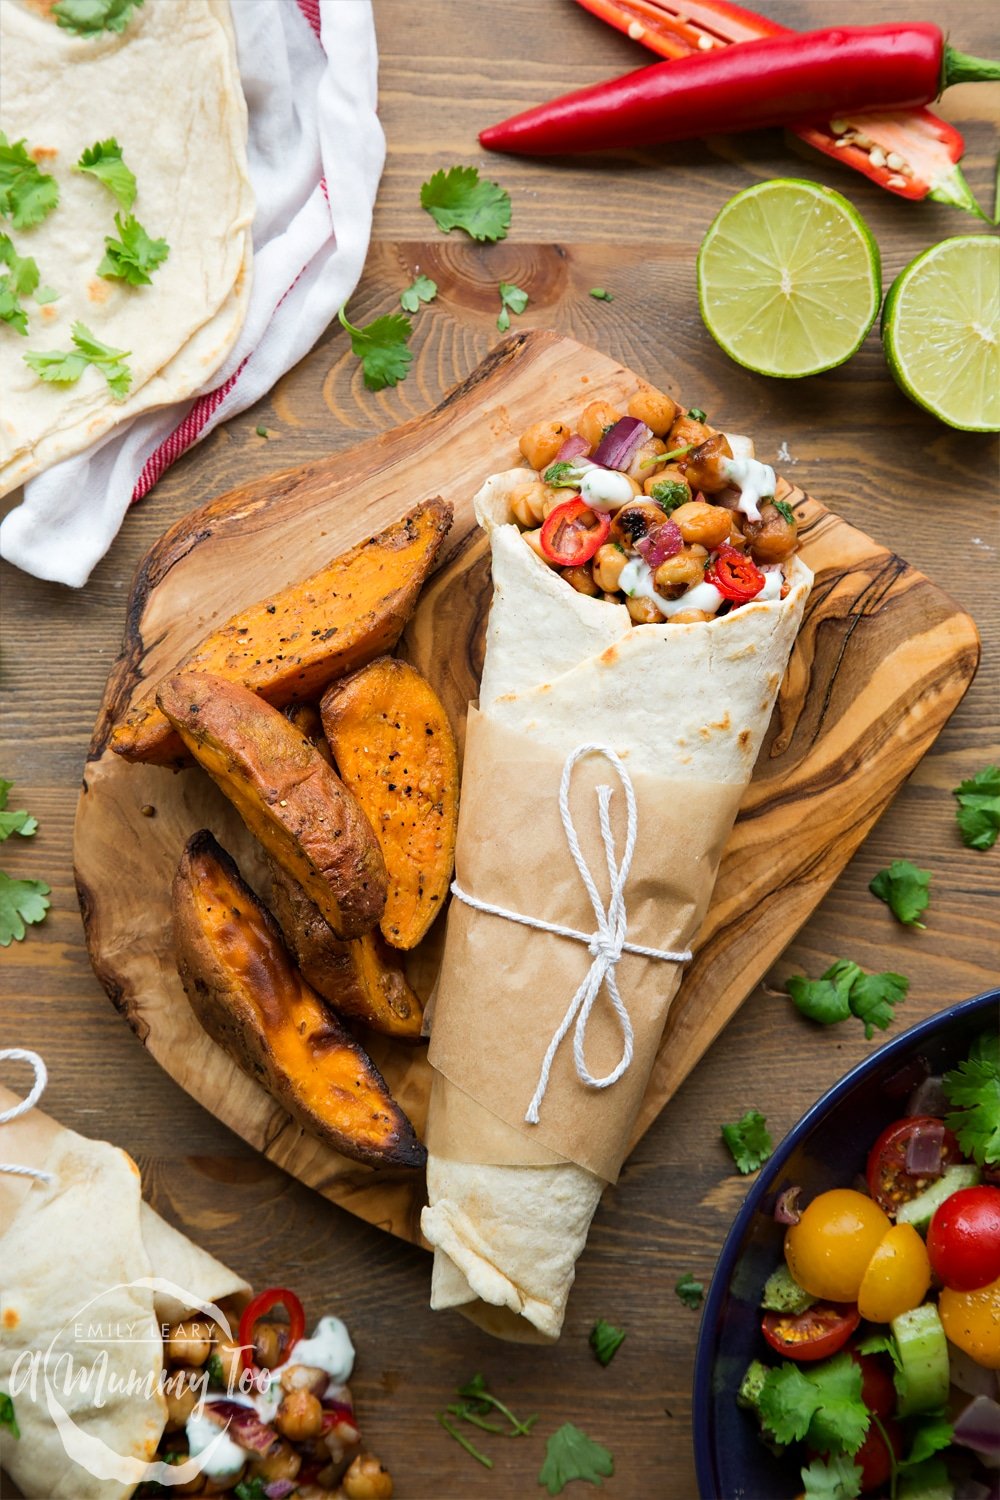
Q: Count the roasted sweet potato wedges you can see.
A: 5